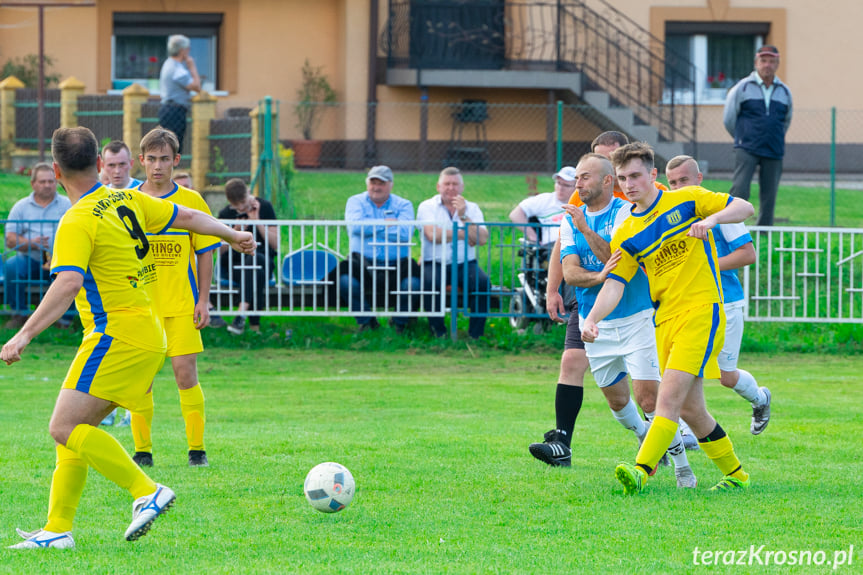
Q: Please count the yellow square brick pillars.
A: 5